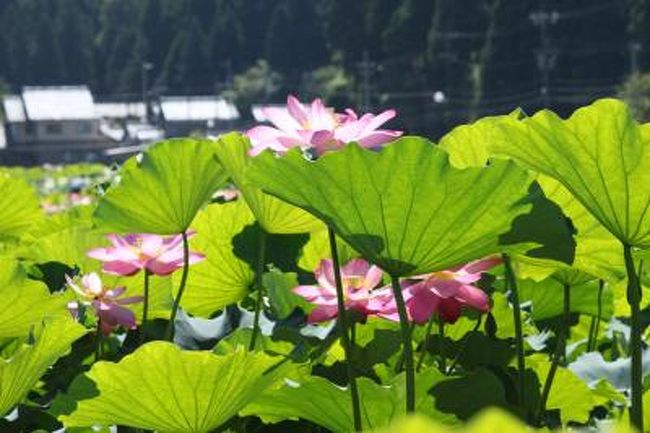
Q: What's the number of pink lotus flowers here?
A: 5